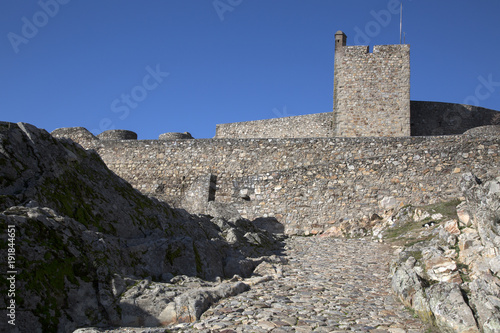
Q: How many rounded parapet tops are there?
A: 3